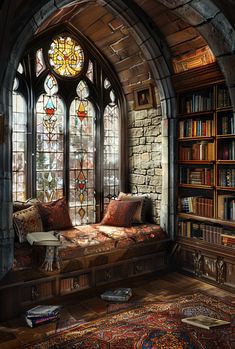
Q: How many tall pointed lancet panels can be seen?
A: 4